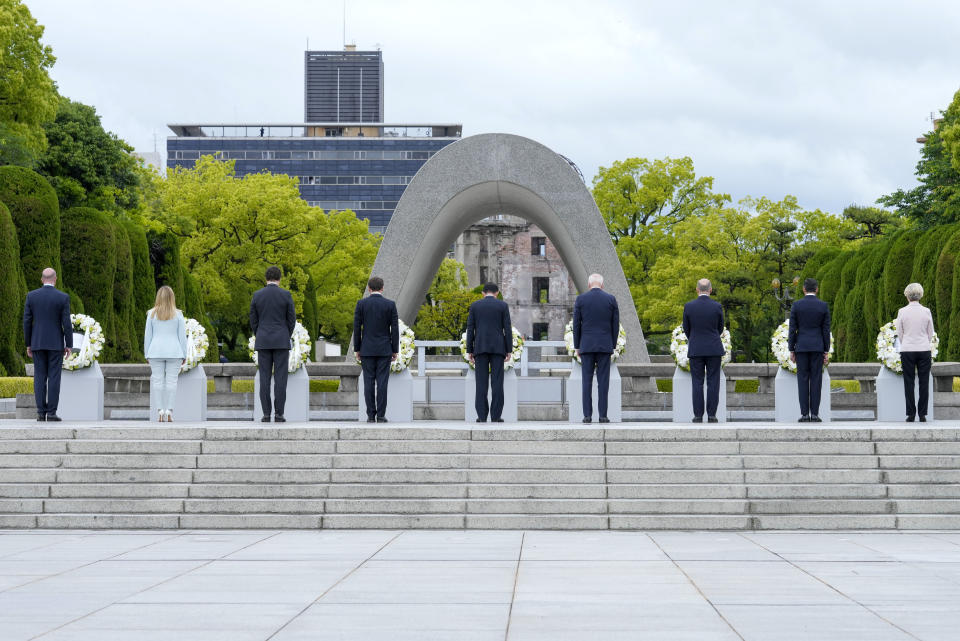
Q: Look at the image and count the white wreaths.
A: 9